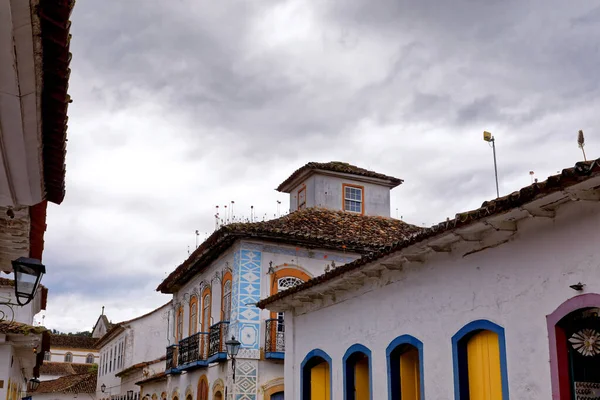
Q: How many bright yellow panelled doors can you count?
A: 4